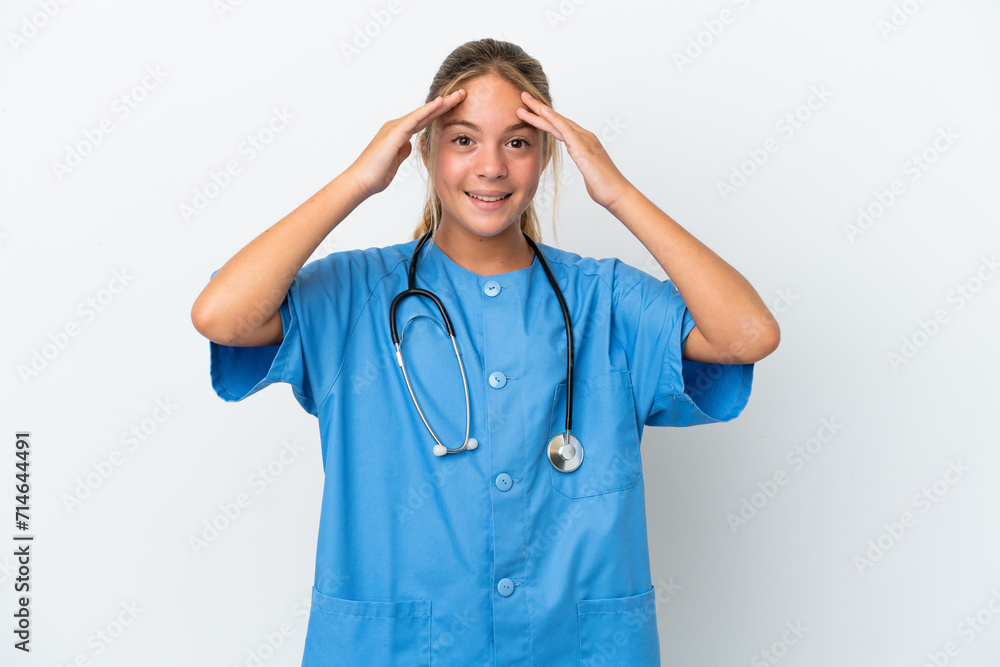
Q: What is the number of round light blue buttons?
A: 4